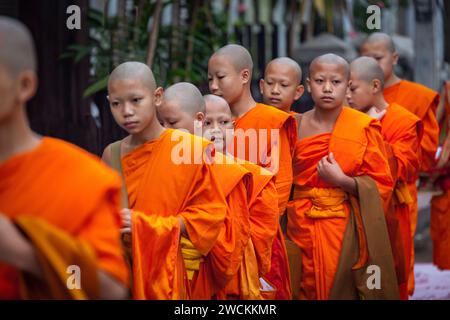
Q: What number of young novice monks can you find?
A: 9